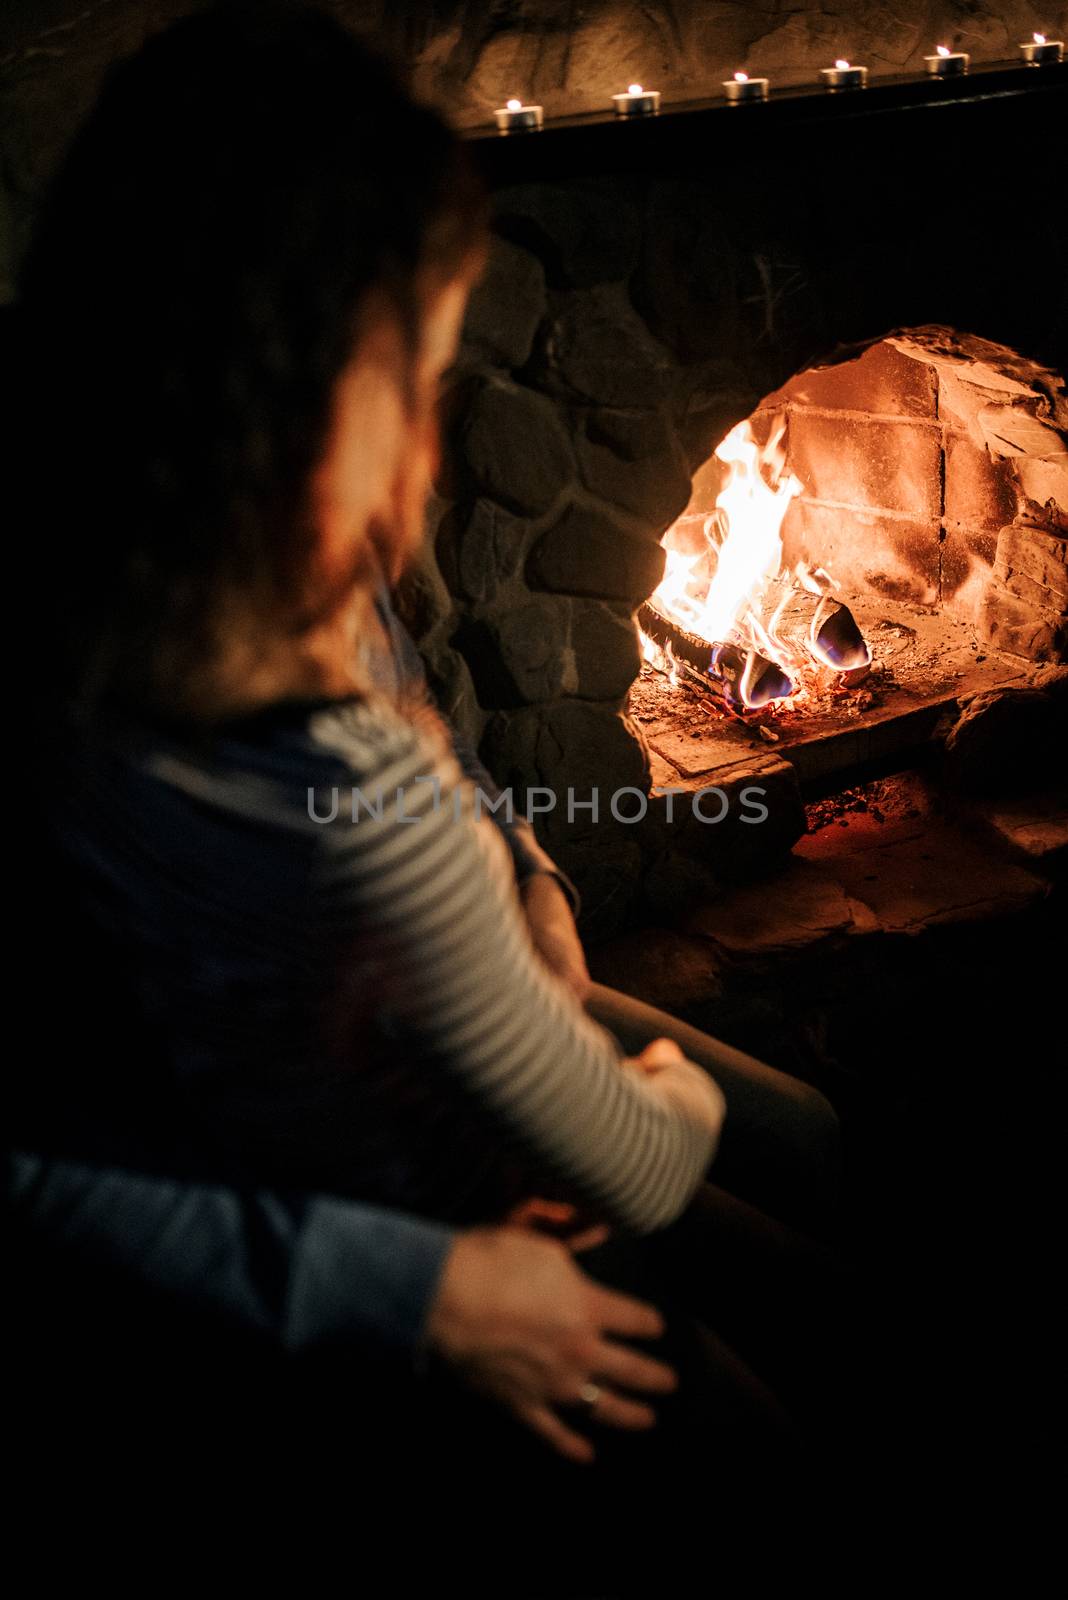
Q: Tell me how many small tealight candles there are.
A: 6